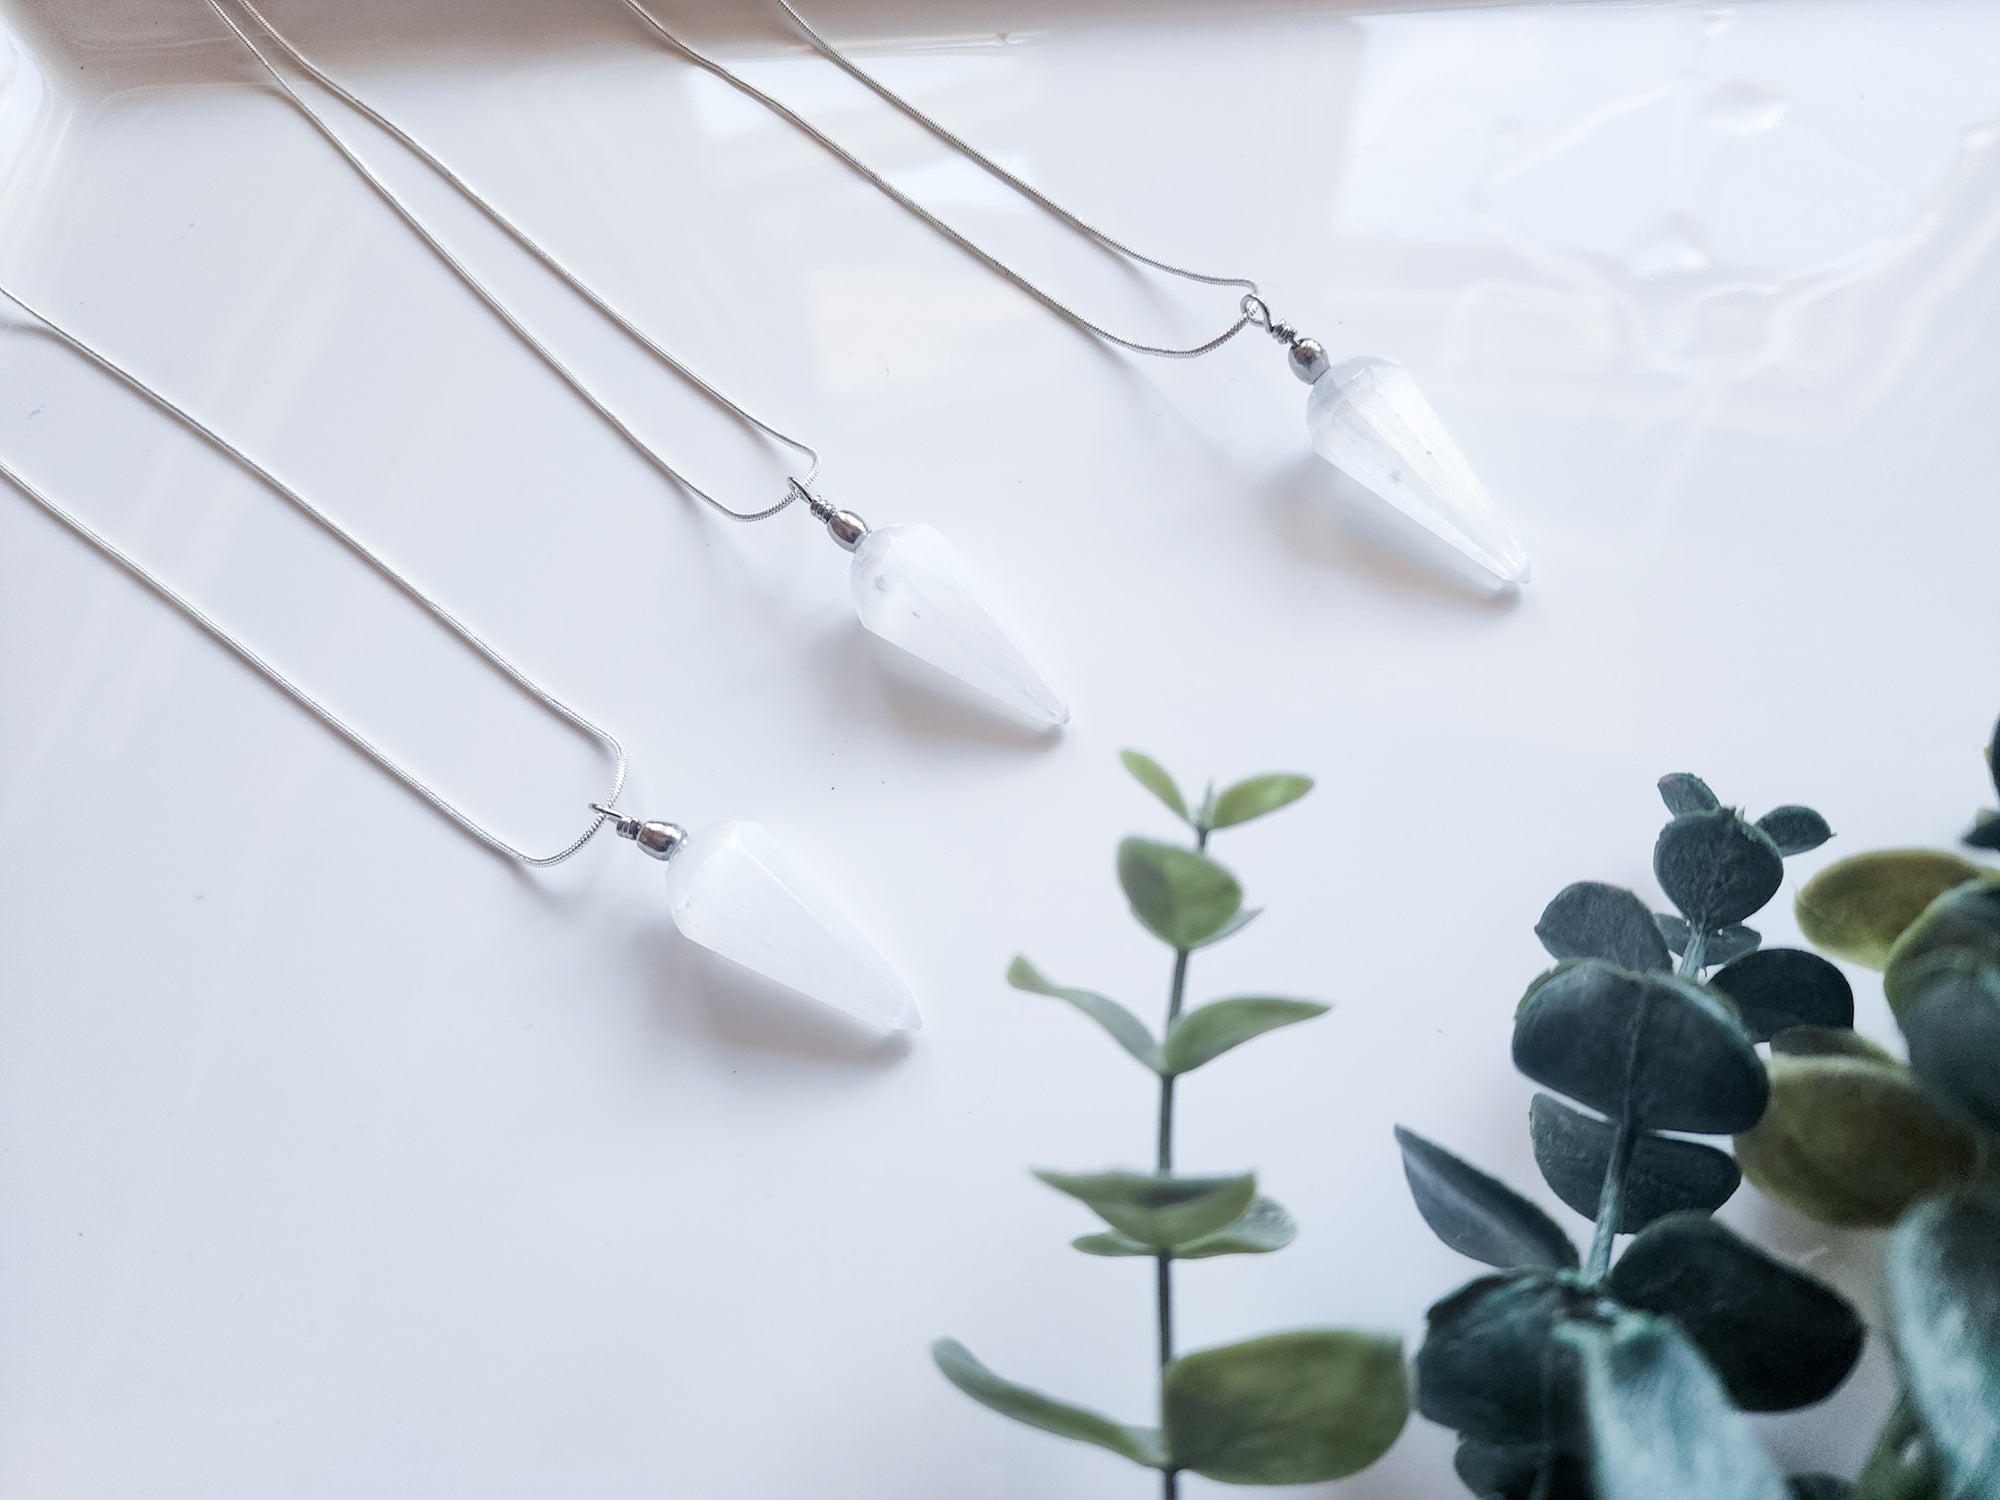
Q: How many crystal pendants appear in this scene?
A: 3